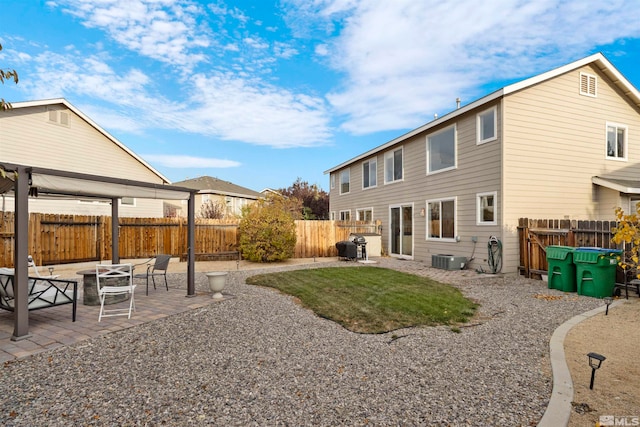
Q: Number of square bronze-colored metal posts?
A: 3